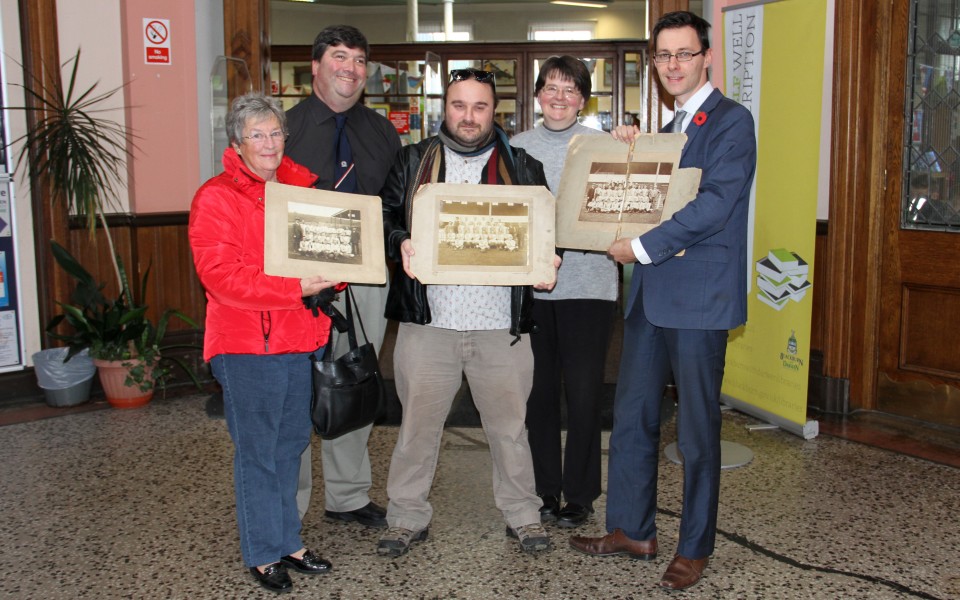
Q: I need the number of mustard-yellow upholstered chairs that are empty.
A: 0